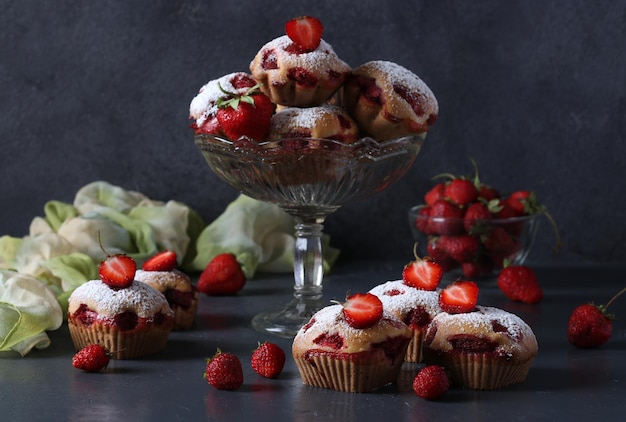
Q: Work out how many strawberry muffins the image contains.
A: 9